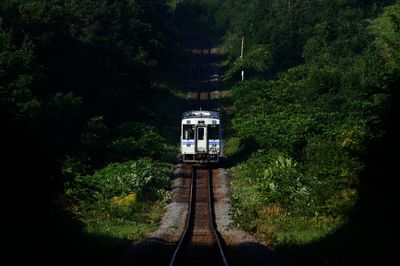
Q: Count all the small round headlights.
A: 2